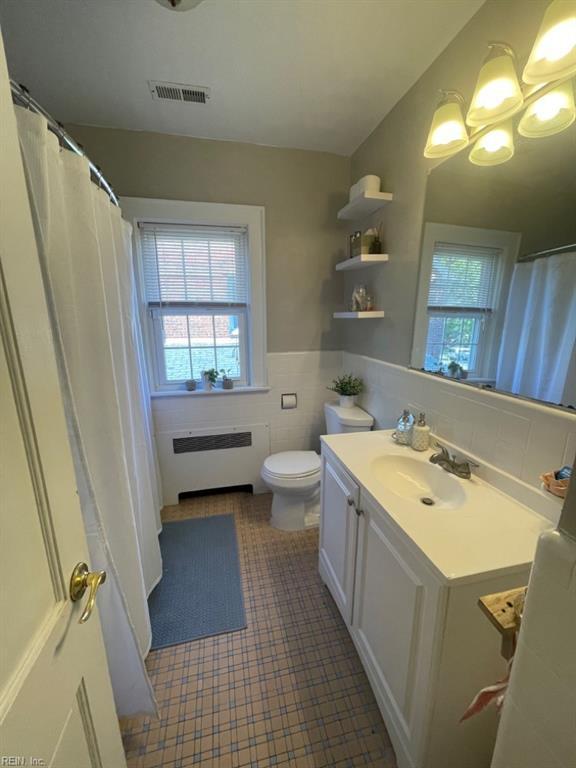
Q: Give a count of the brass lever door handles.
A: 1